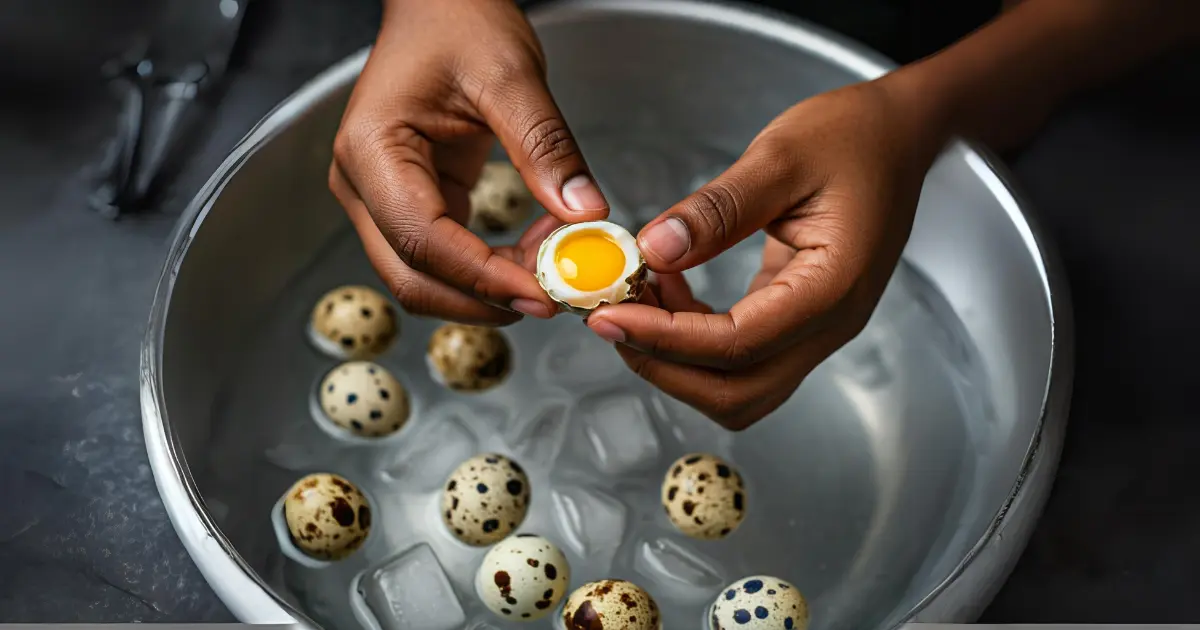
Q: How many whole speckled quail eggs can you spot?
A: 10